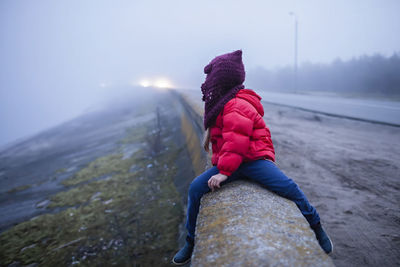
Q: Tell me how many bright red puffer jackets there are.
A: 1